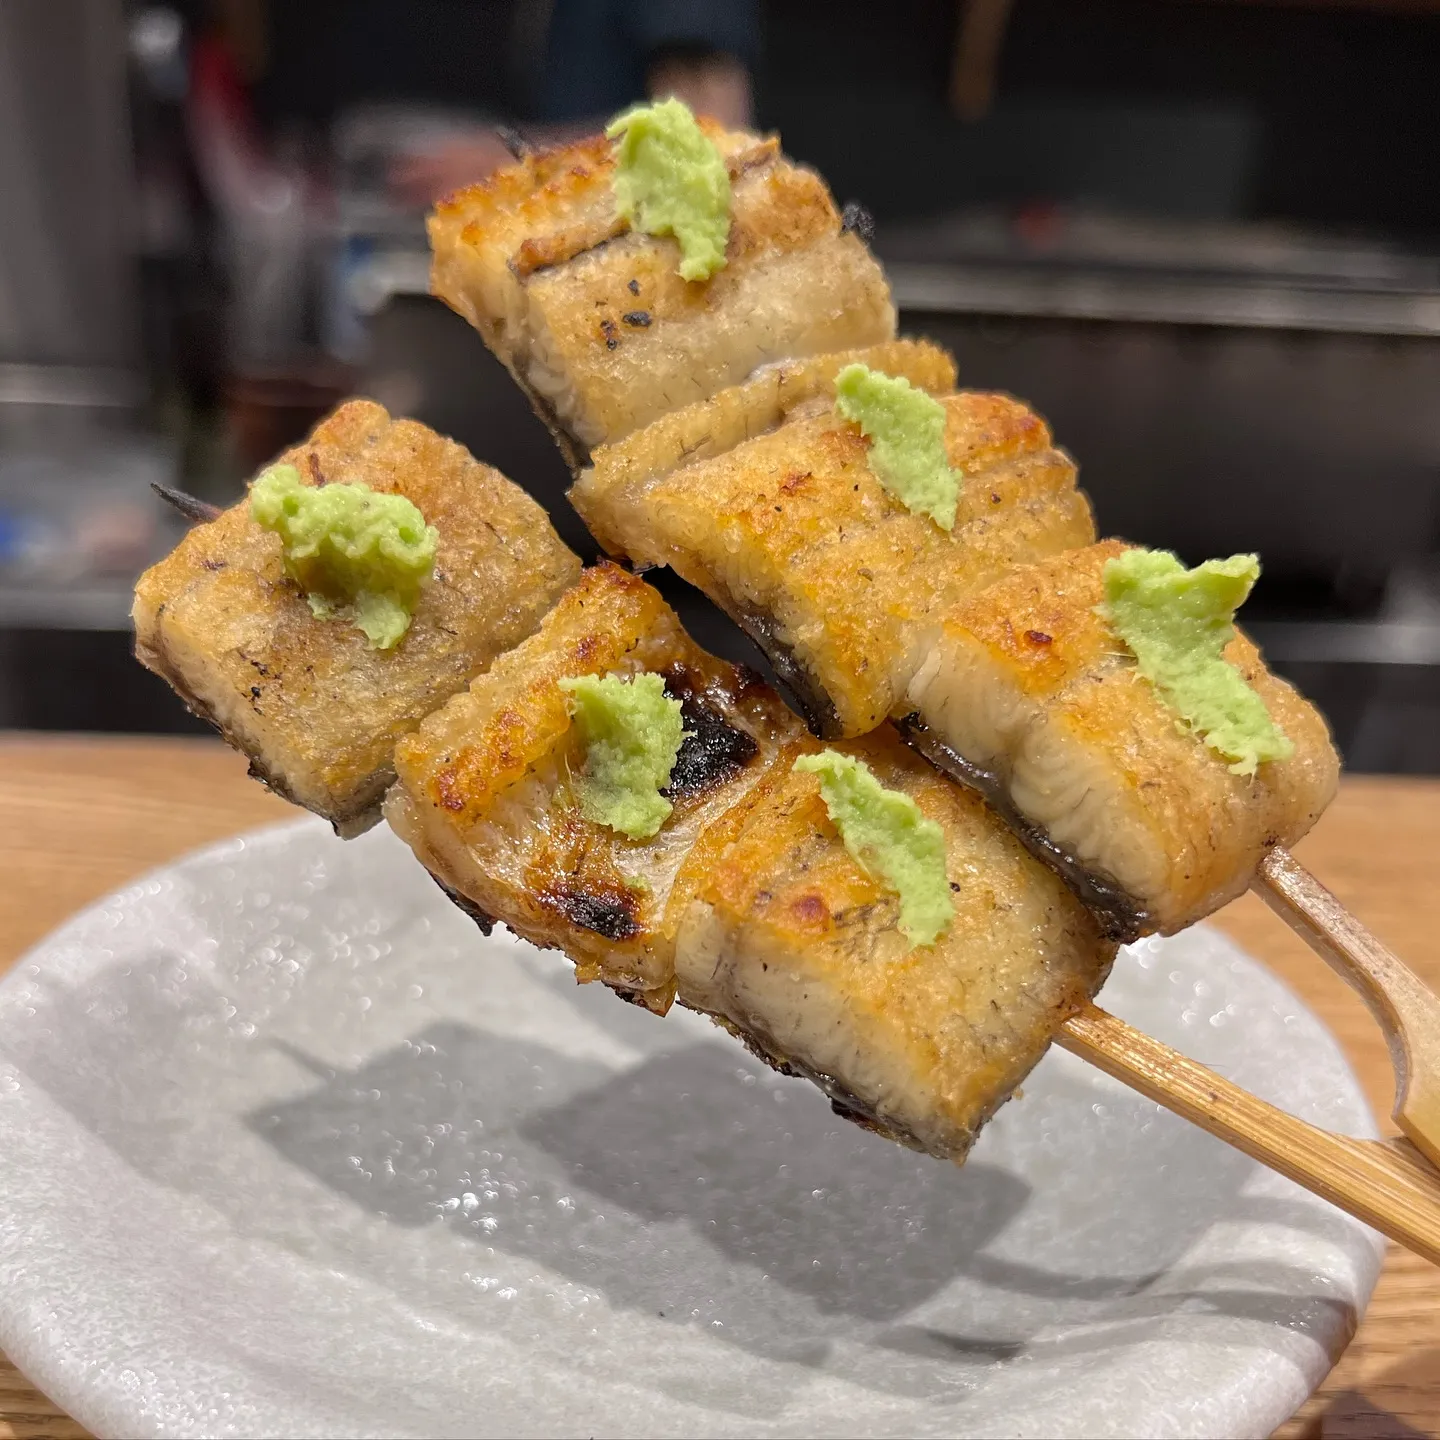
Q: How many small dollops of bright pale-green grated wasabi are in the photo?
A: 6